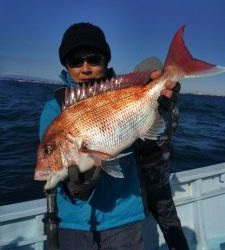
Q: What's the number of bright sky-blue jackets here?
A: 1